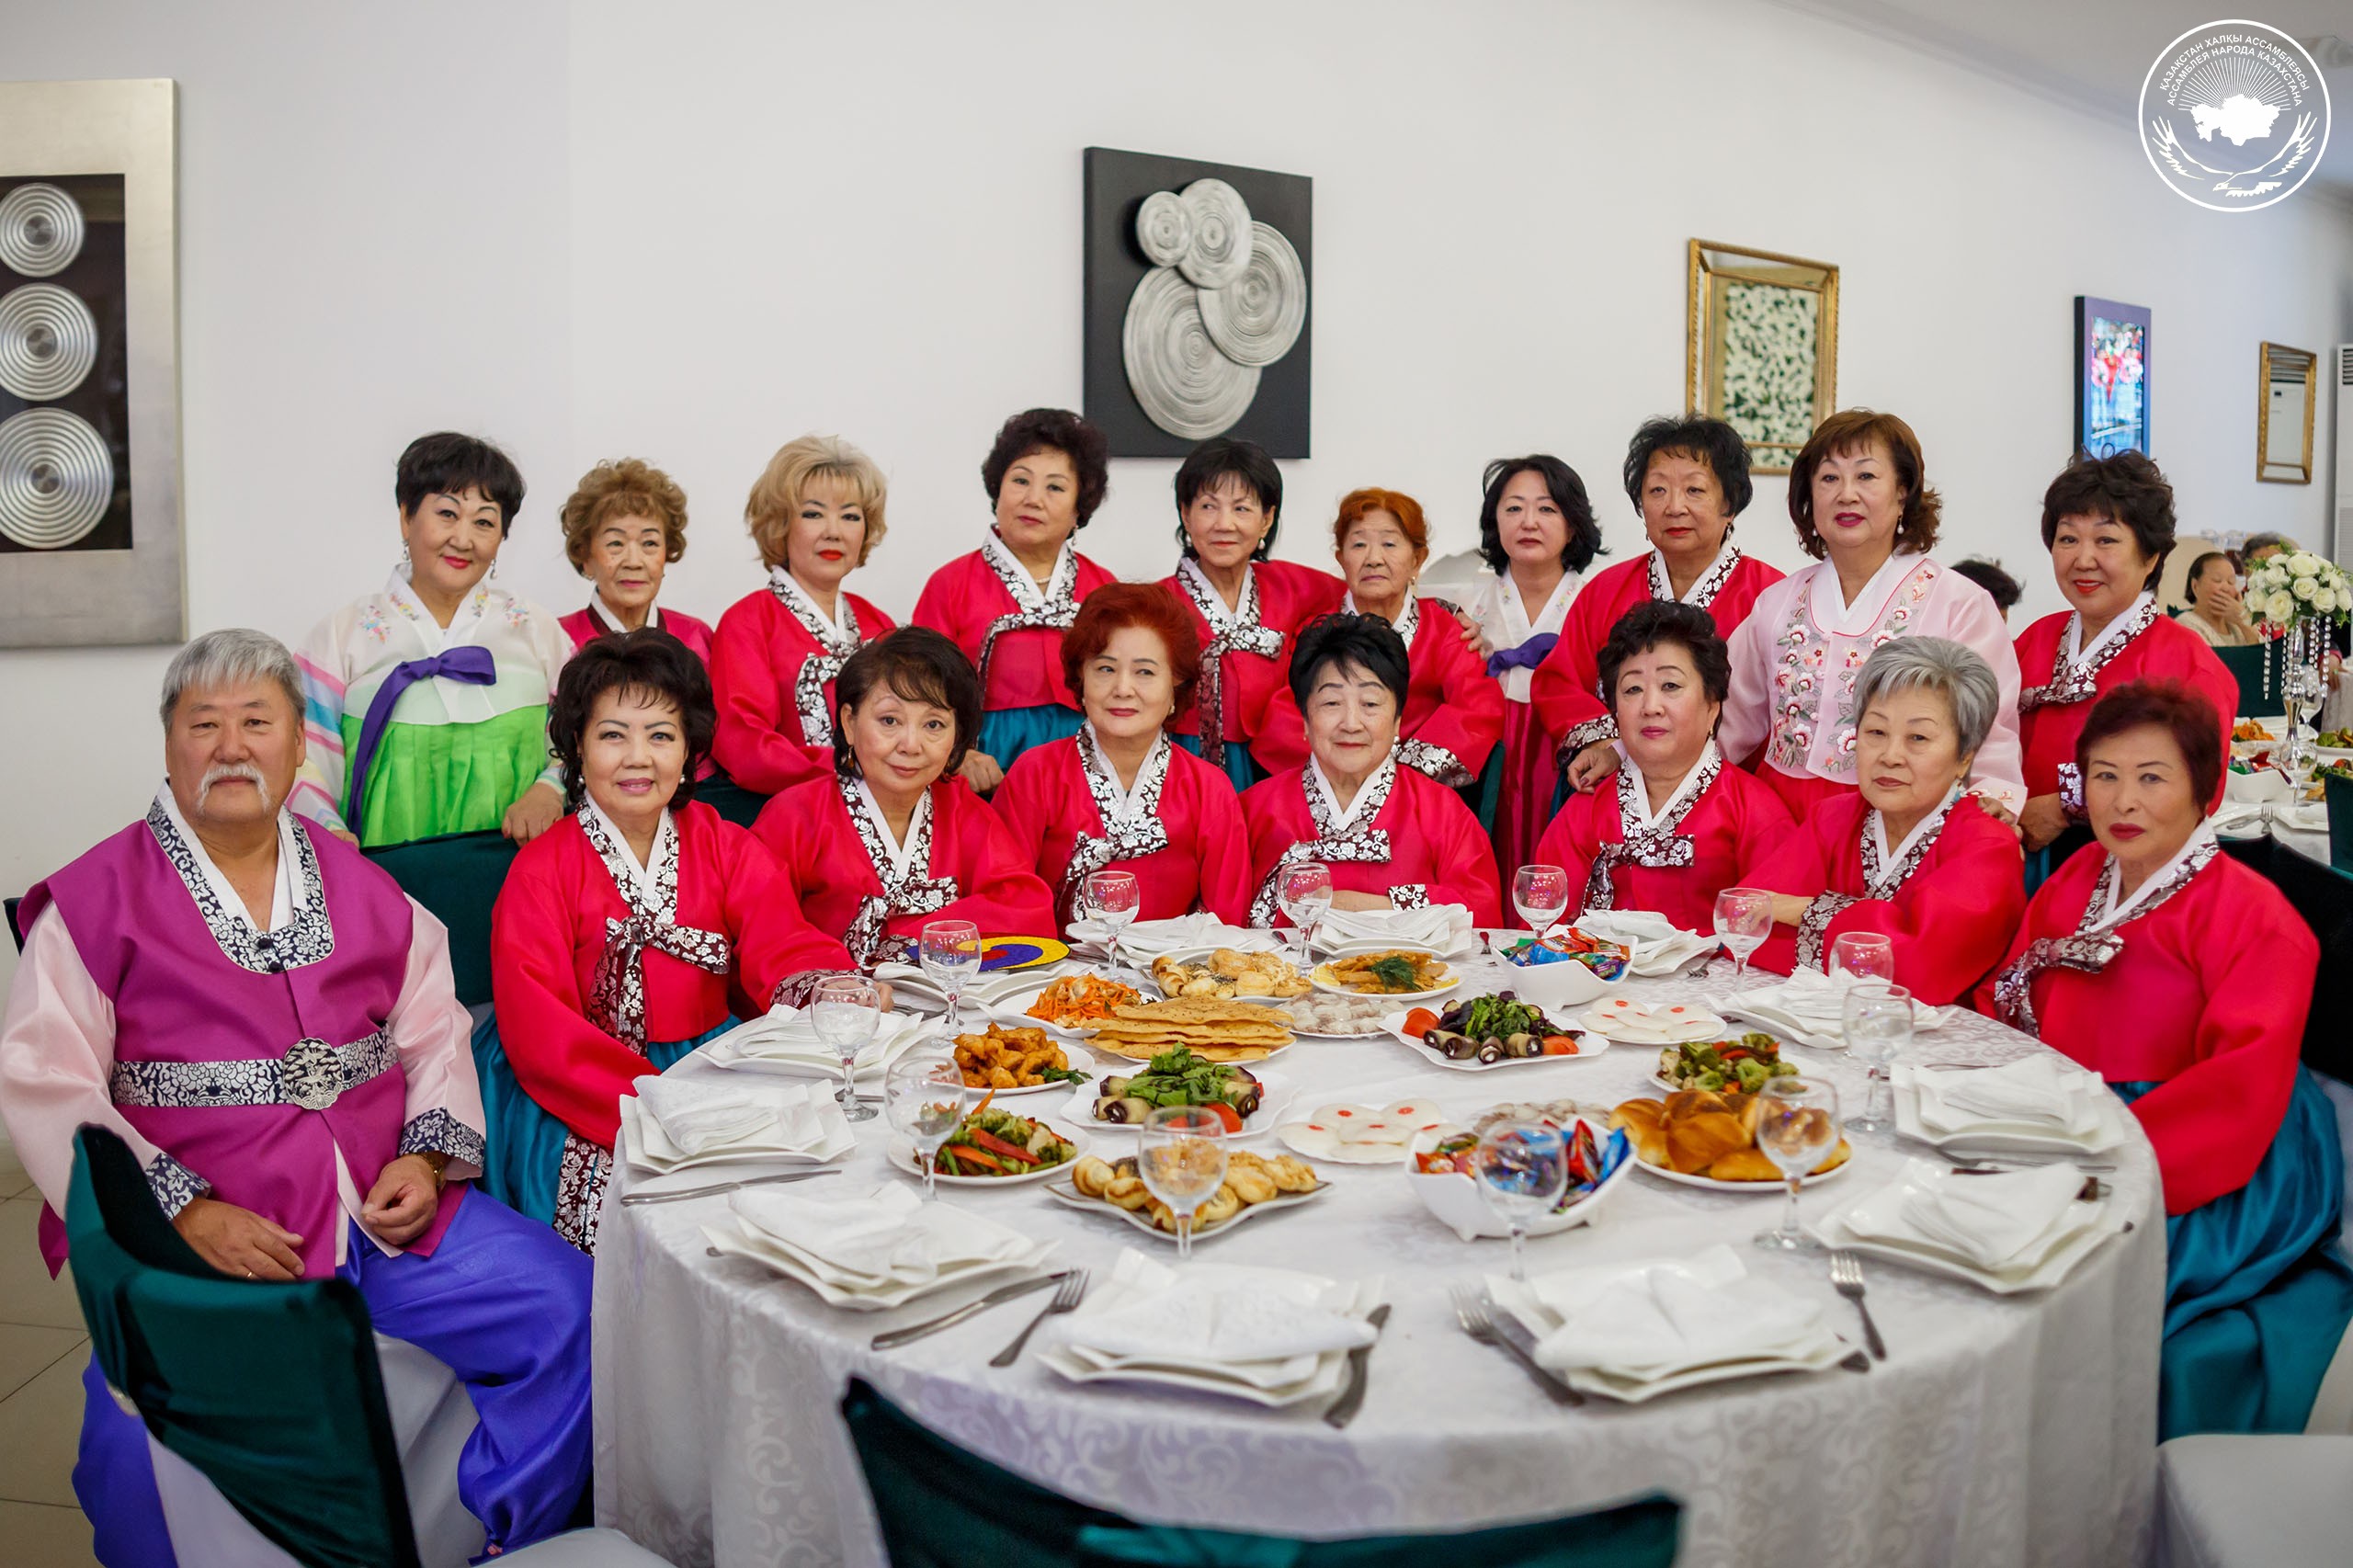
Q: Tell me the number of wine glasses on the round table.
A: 12